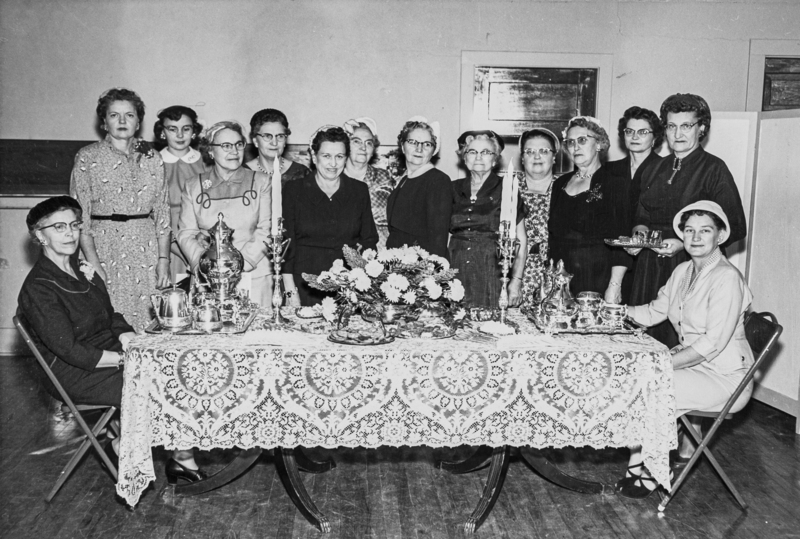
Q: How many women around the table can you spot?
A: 14